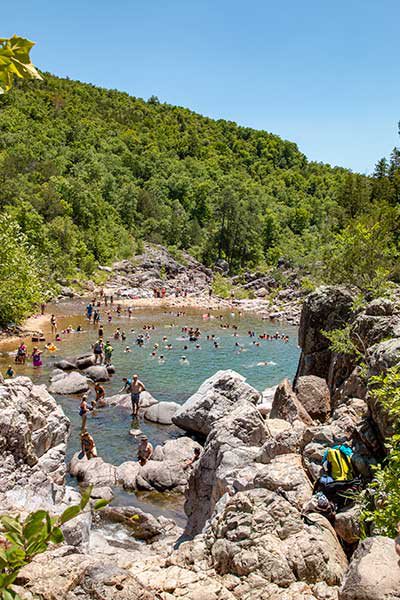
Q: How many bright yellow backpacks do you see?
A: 1